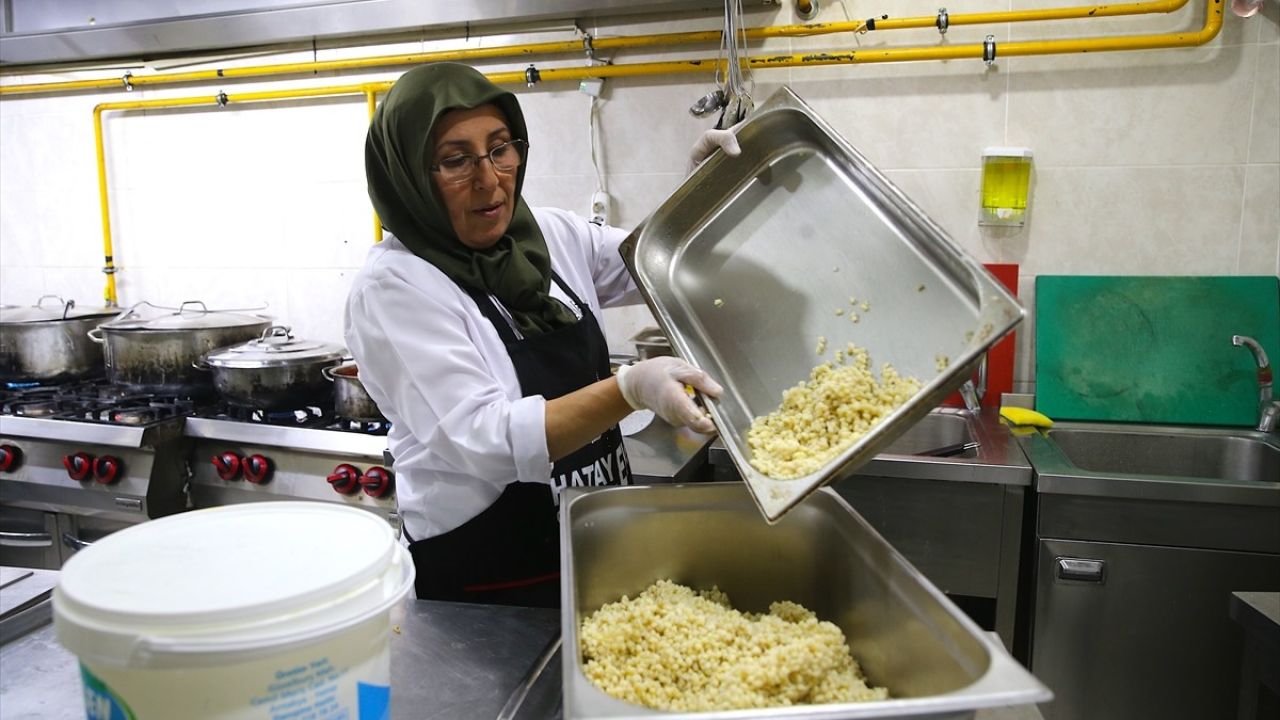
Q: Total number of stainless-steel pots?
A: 4